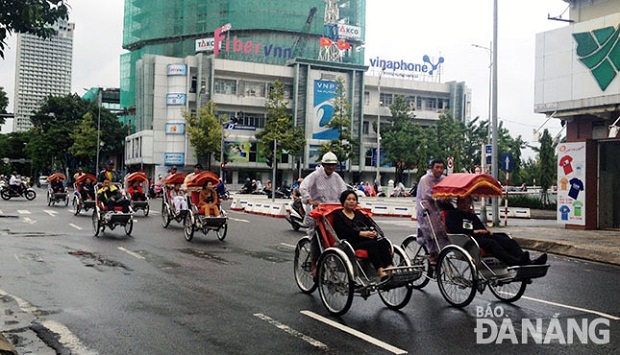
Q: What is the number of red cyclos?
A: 8